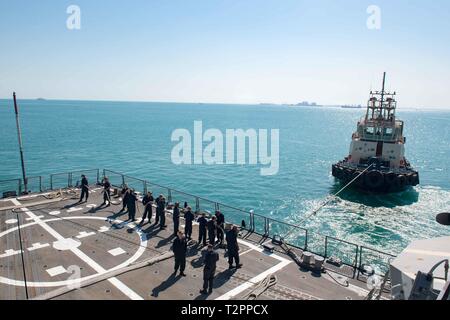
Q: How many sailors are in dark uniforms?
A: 15